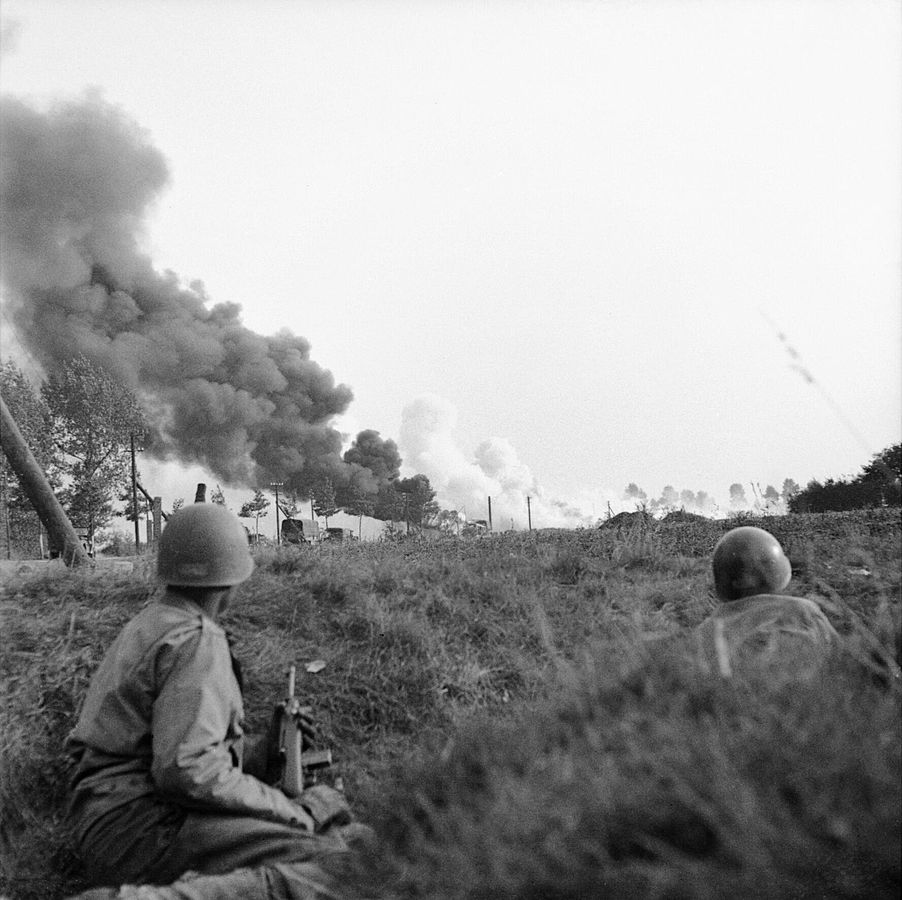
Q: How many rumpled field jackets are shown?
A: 2